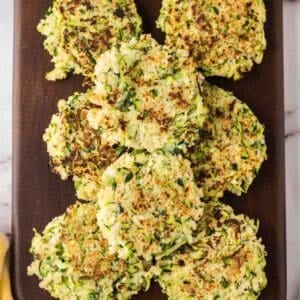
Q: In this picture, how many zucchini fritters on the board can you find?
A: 8